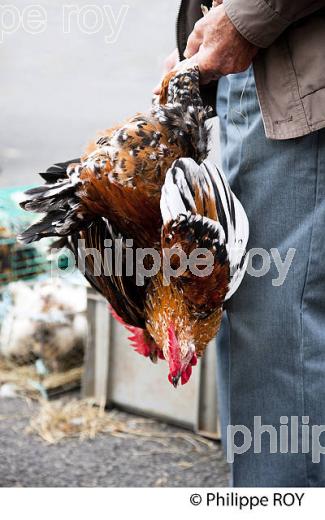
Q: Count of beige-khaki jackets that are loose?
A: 1